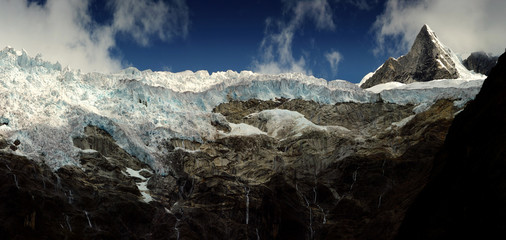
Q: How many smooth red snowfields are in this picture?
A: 0